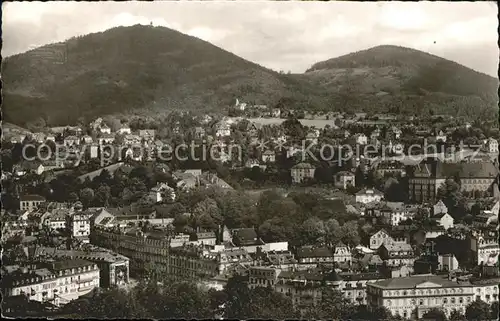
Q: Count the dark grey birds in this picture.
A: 0